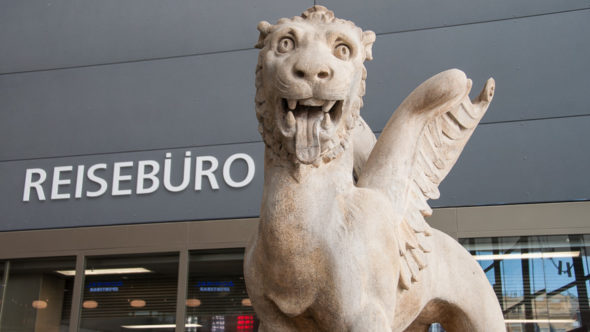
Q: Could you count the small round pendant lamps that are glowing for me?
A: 5